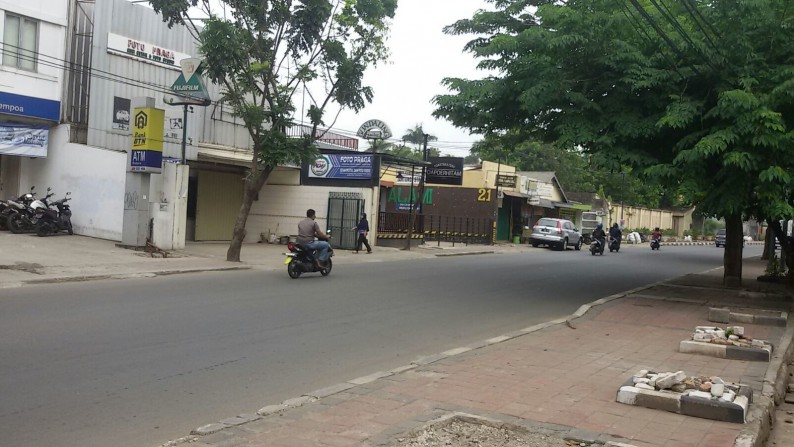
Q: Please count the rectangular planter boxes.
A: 3